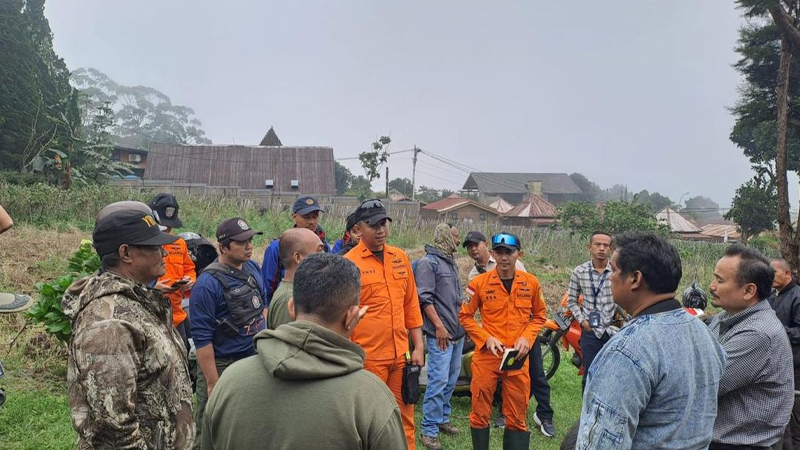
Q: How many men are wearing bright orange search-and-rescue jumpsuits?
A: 3